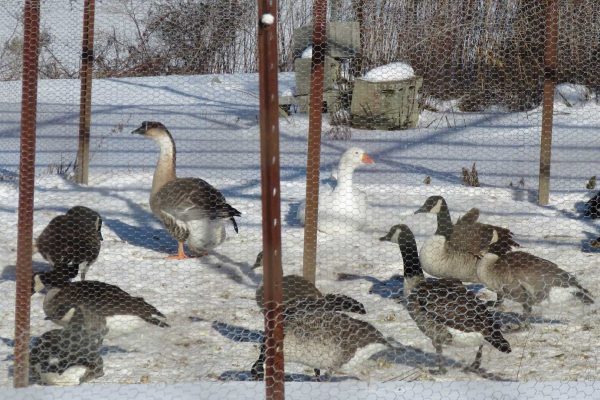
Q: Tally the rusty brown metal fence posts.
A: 5